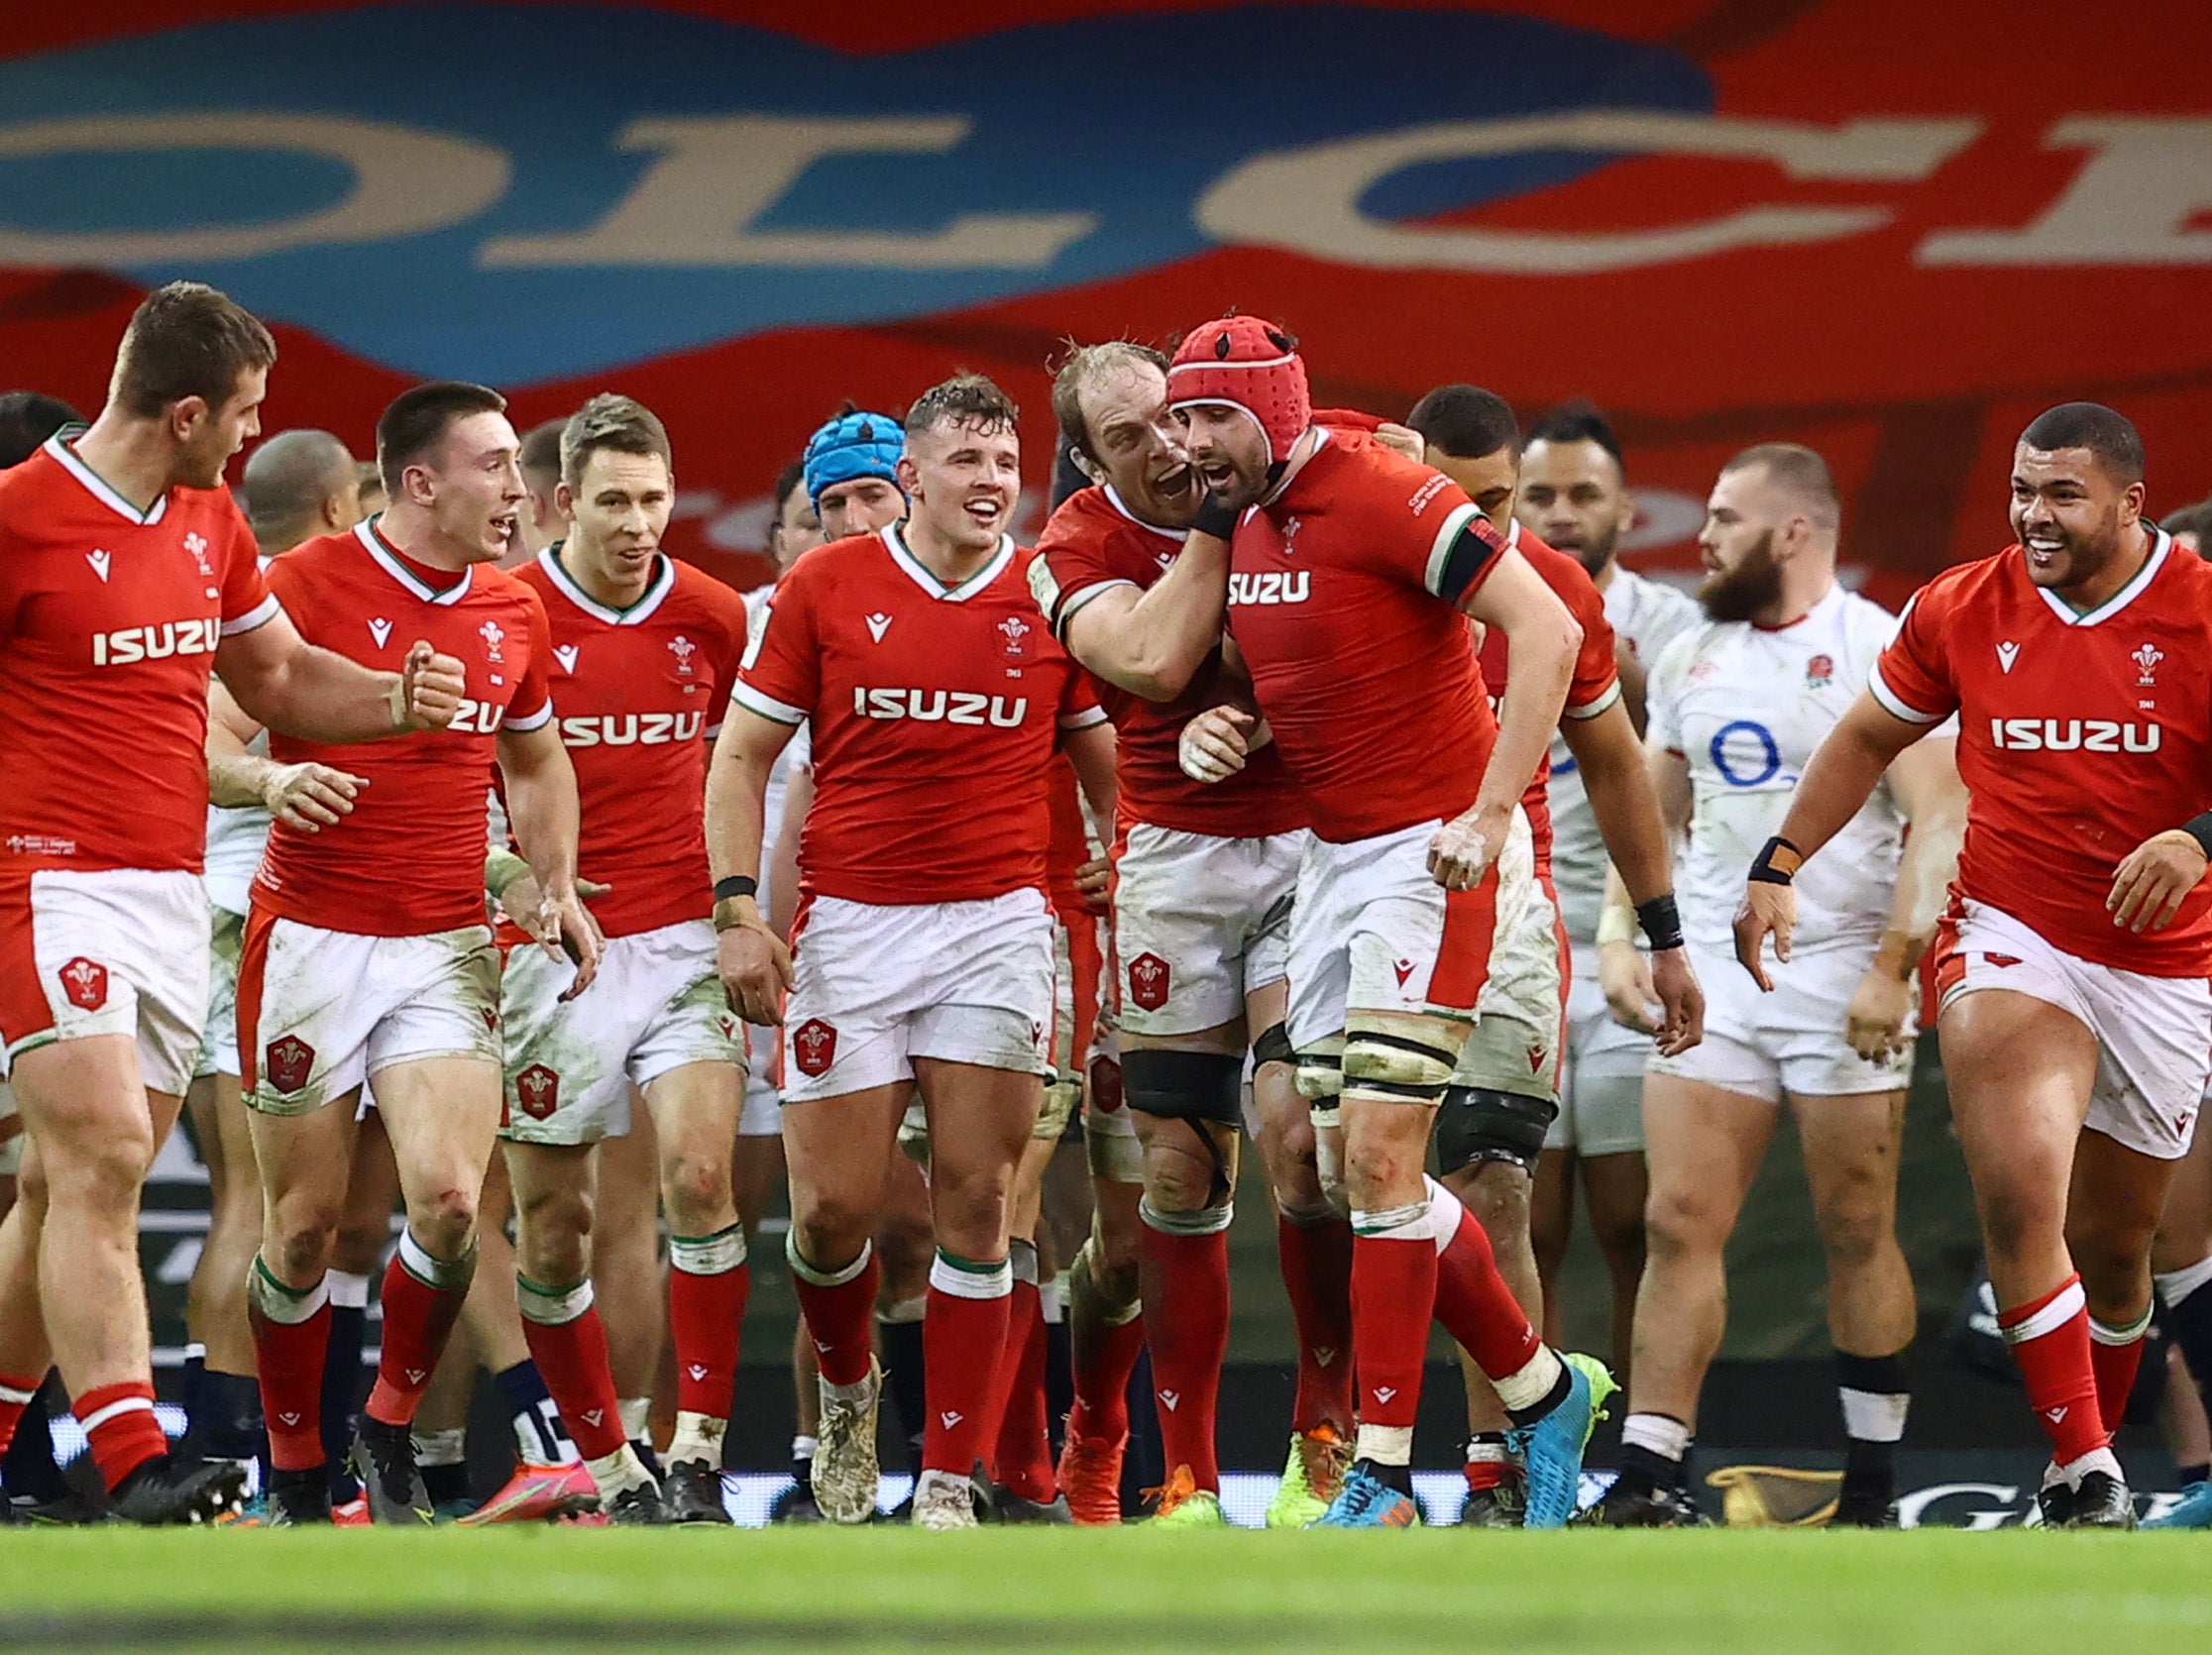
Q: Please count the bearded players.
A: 4